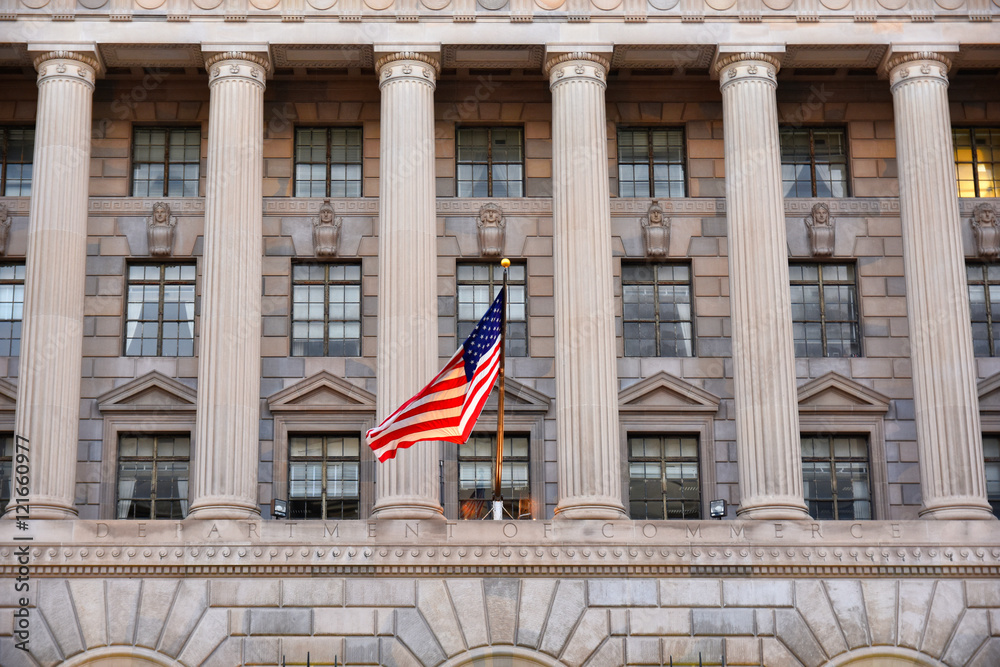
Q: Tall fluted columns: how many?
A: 6